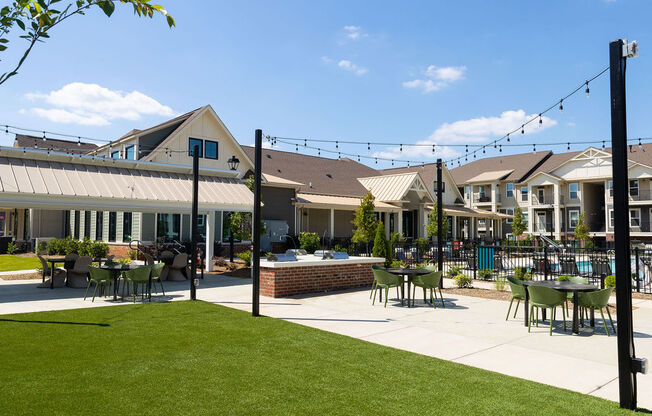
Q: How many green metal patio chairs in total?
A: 12